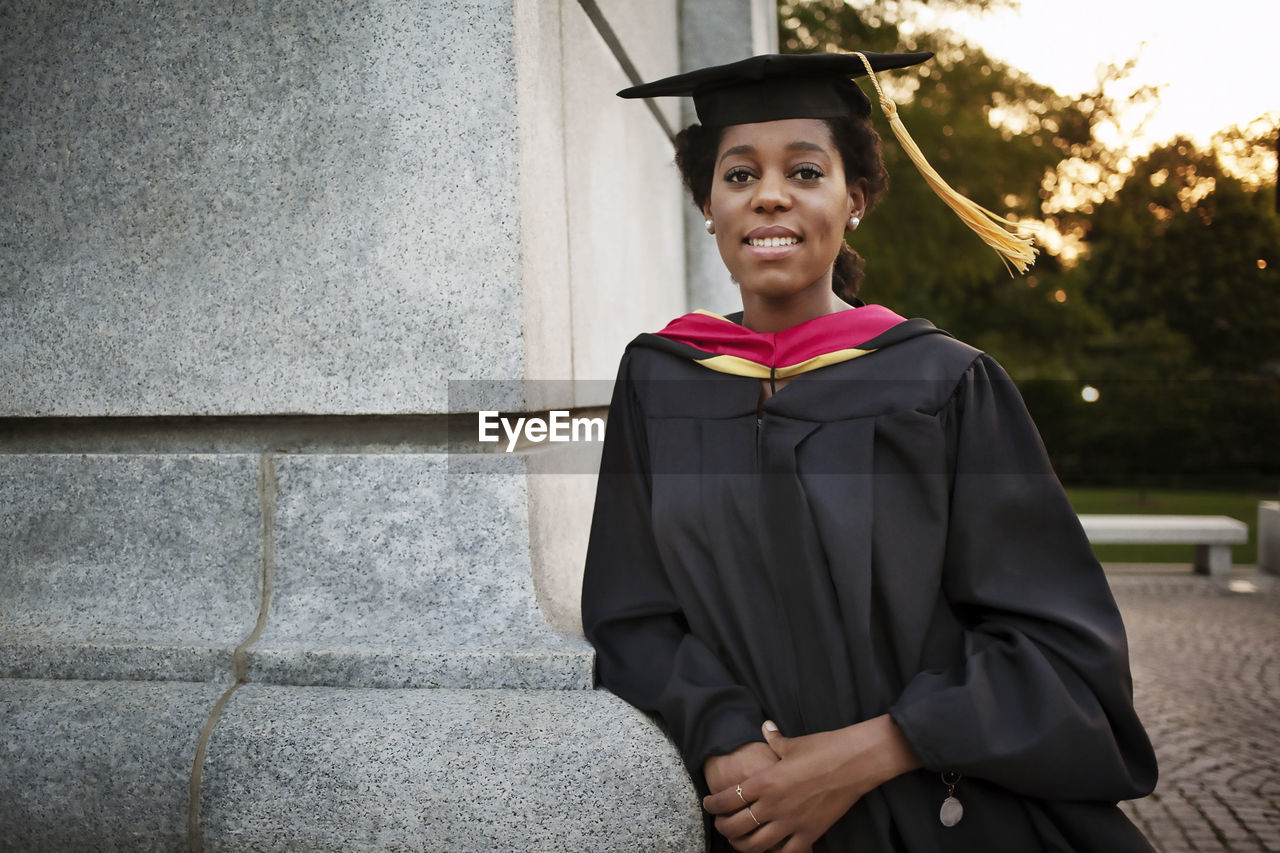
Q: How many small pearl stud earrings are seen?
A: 2